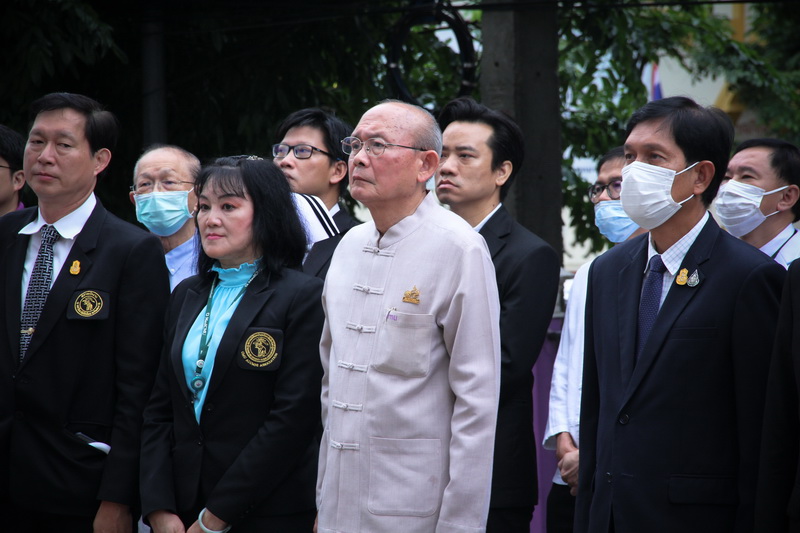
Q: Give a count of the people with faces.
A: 10